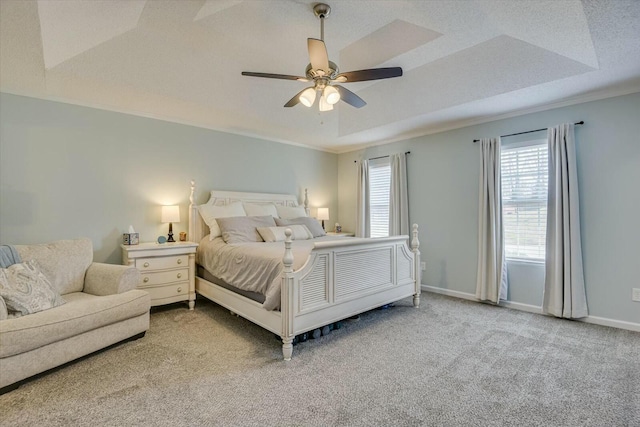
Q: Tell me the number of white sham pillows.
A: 3